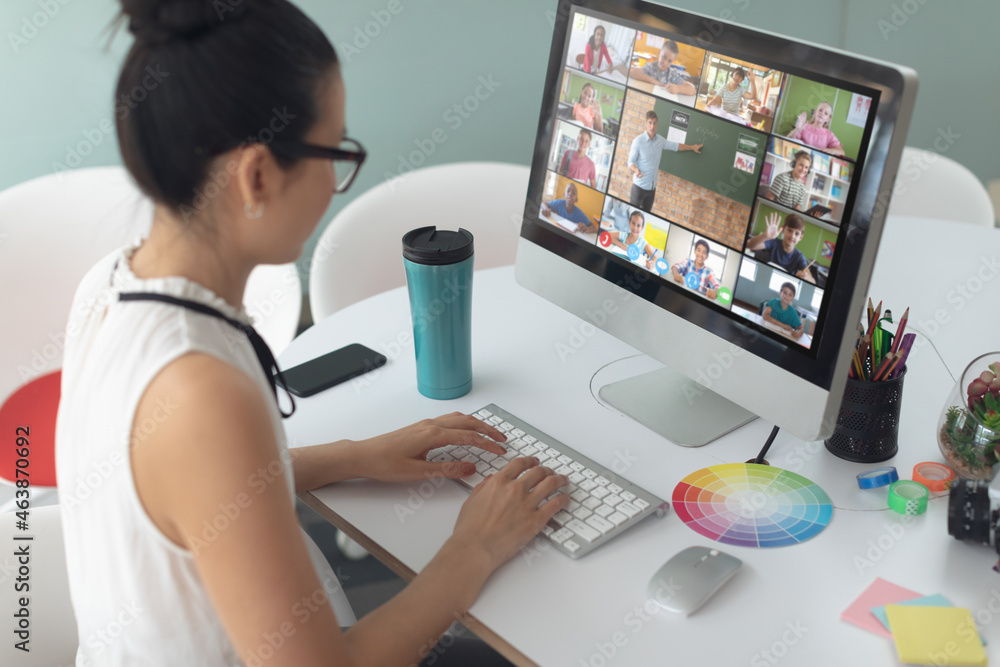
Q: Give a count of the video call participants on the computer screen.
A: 13